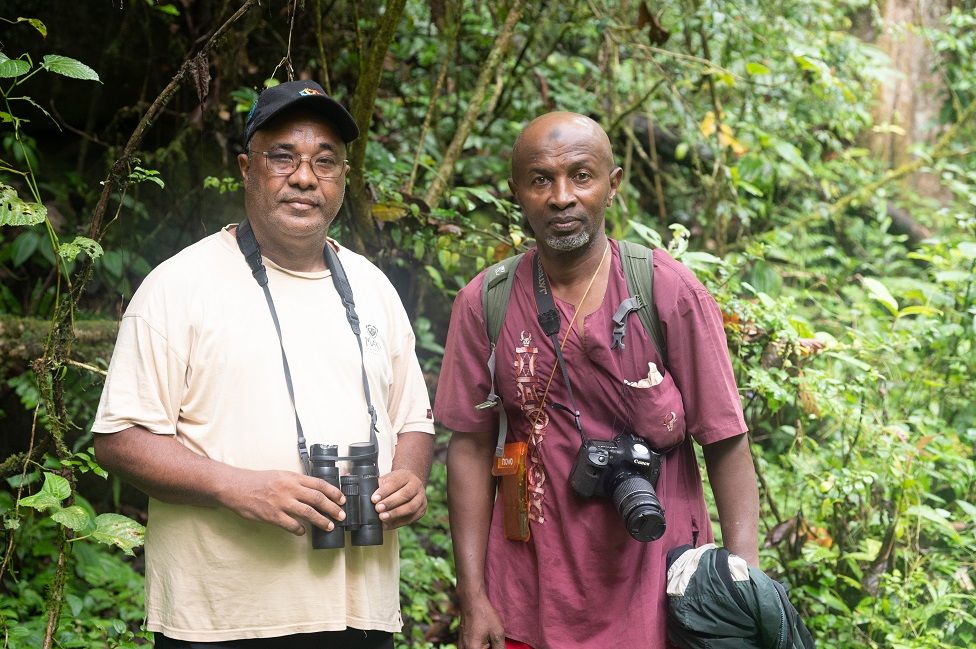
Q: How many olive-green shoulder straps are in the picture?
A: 2